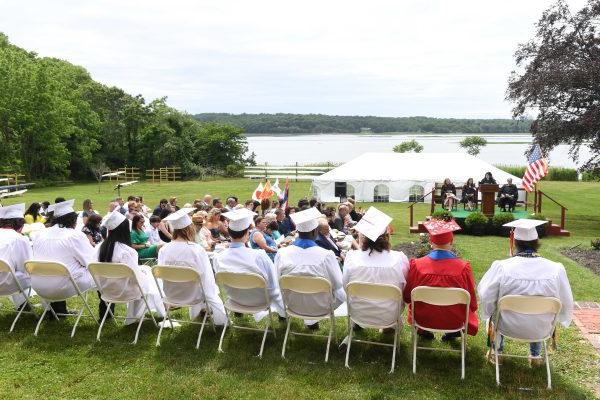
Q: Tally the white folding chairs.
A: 9